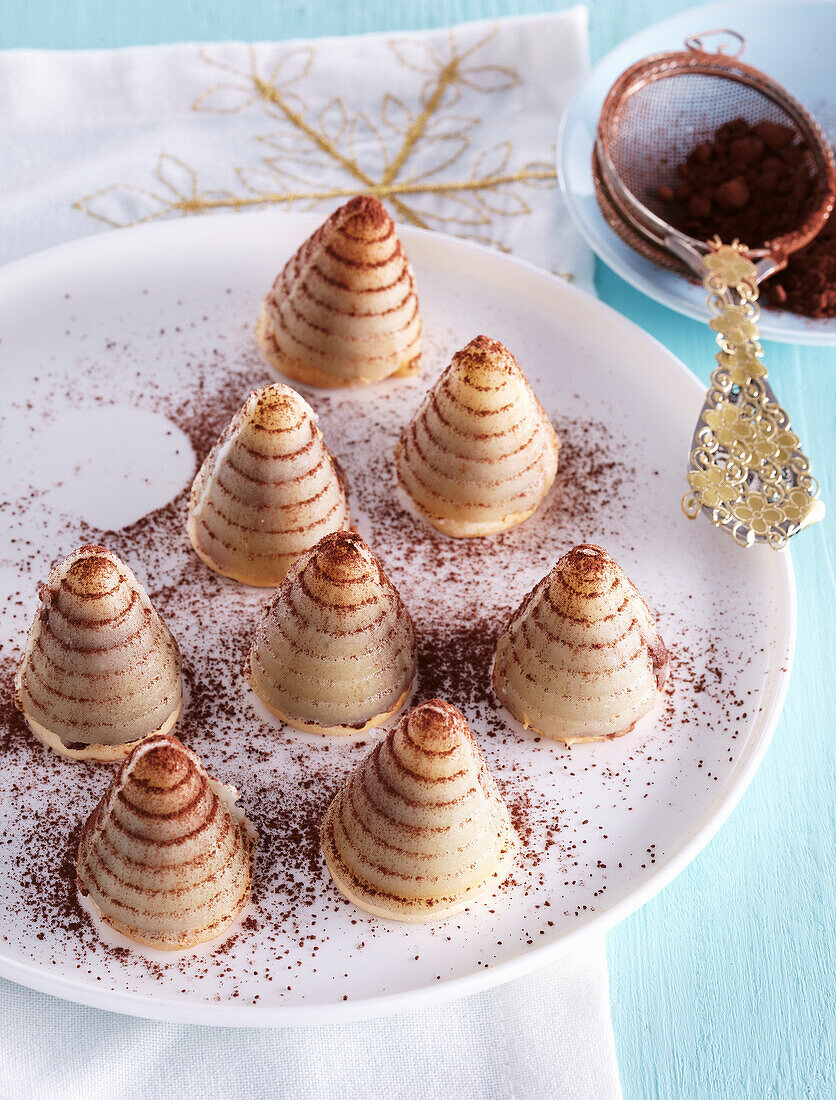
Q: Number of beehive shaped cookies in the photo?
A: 8